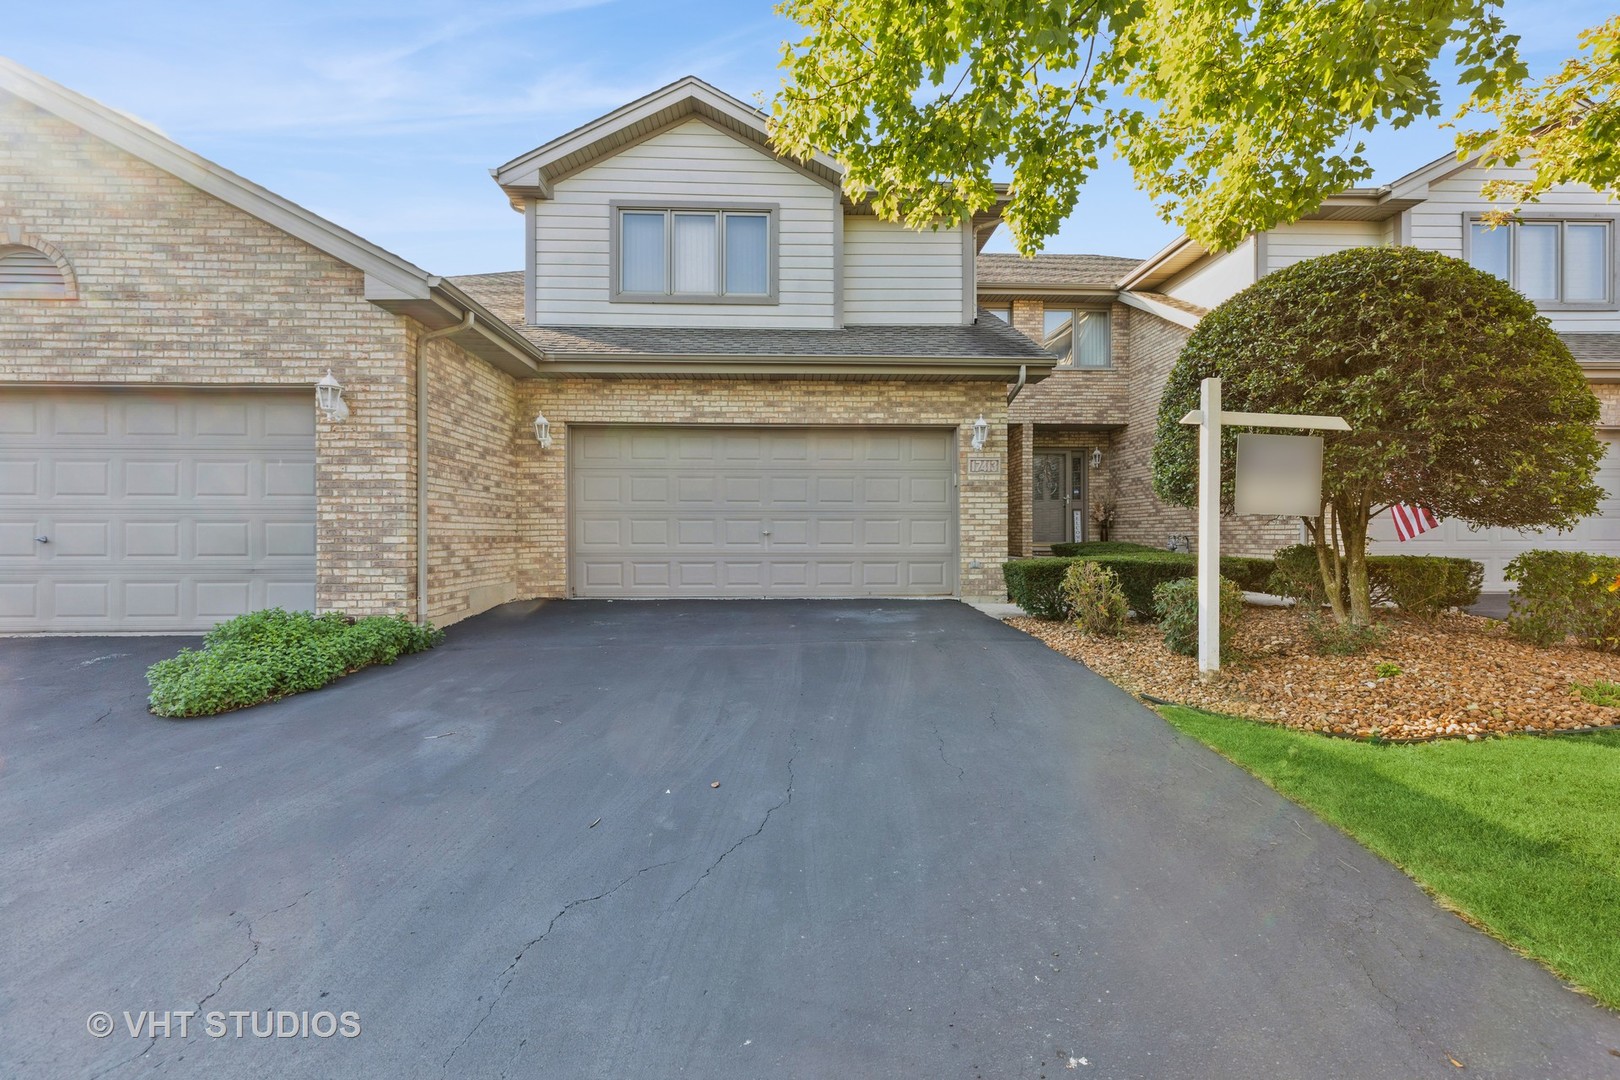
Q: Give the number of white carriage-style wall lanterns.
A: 4